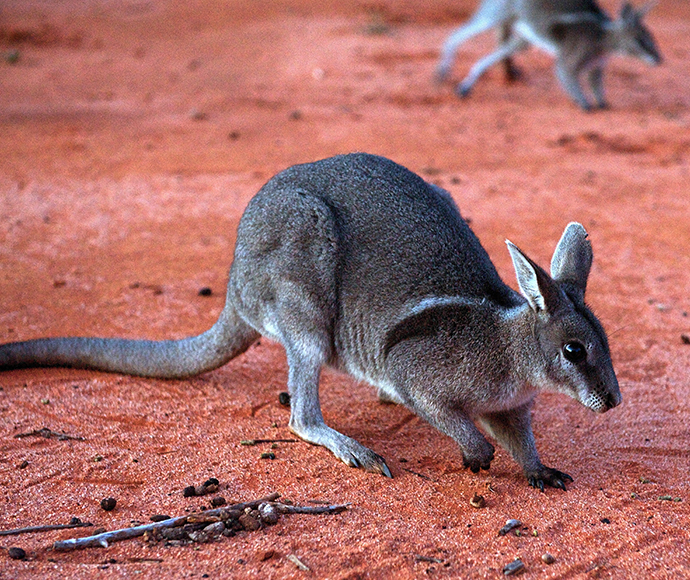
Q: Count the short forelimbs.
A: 4